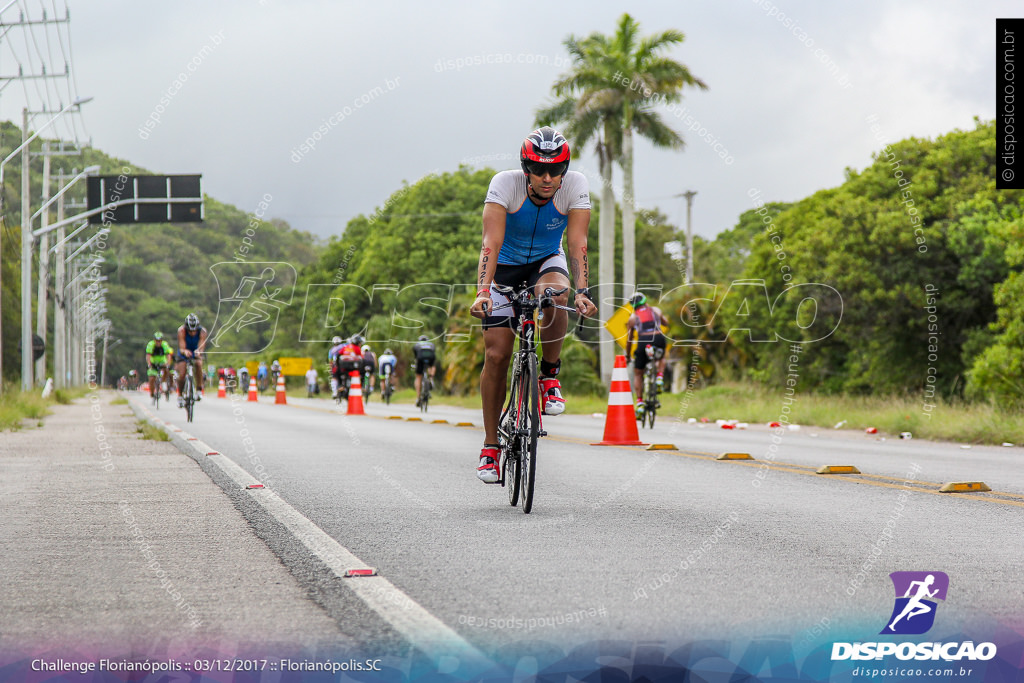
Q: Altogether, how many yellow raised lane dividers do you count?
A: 8